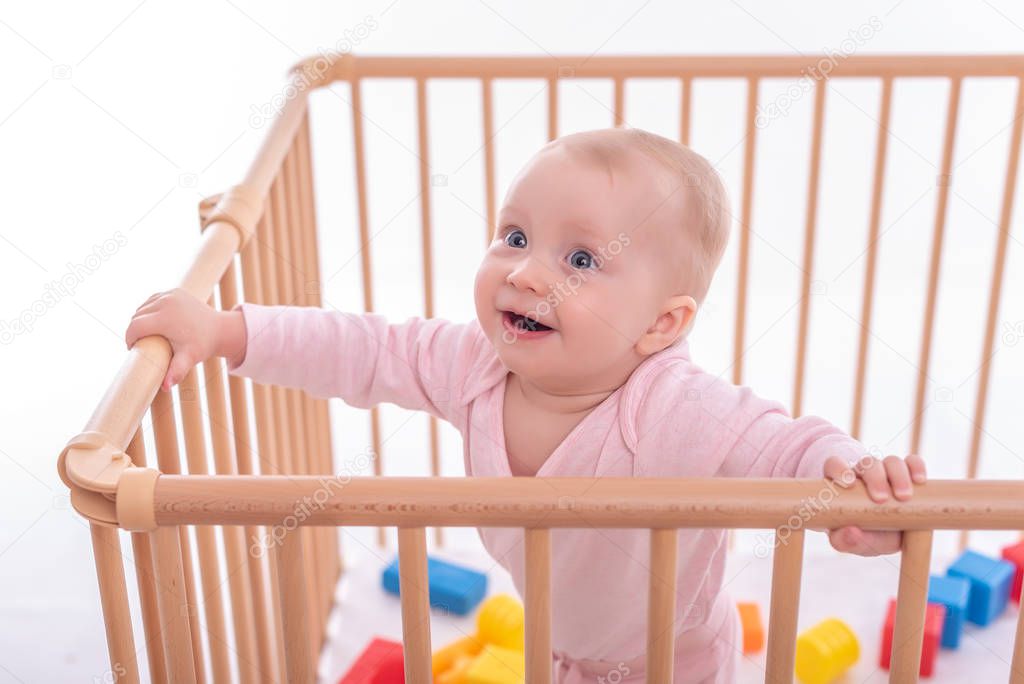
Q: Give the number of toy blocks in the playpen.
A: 11